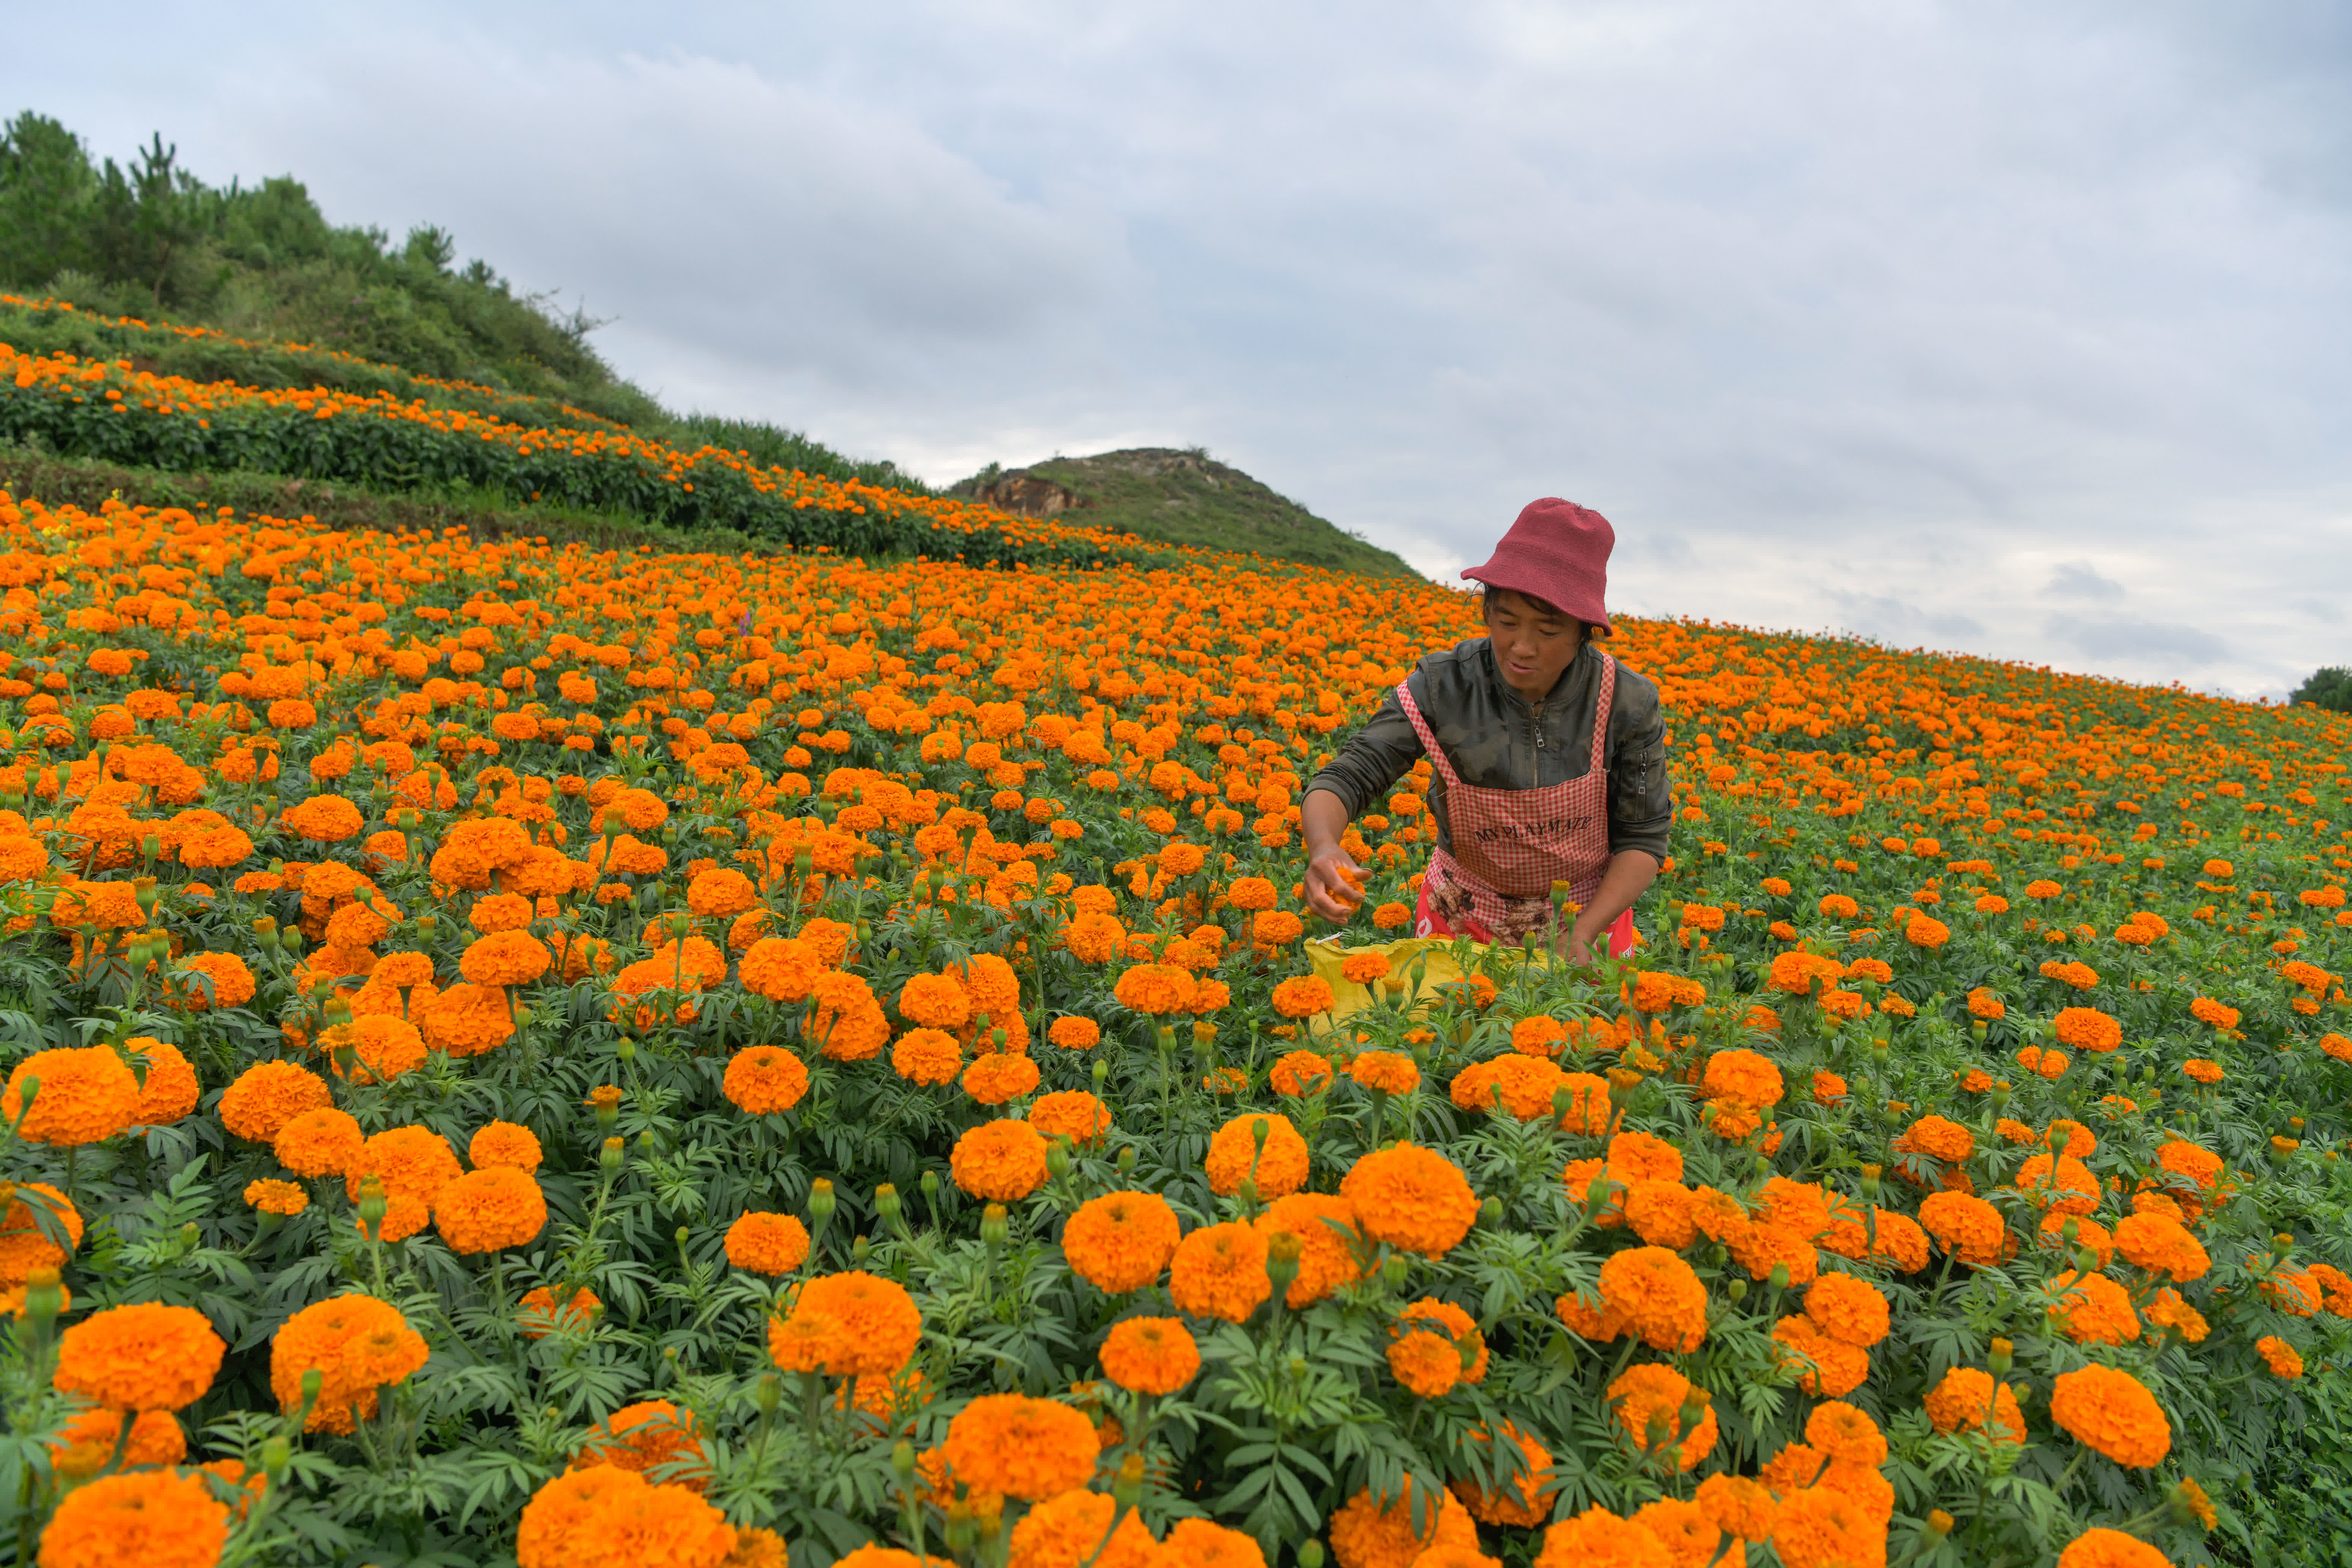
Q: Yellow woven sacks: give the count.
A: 1